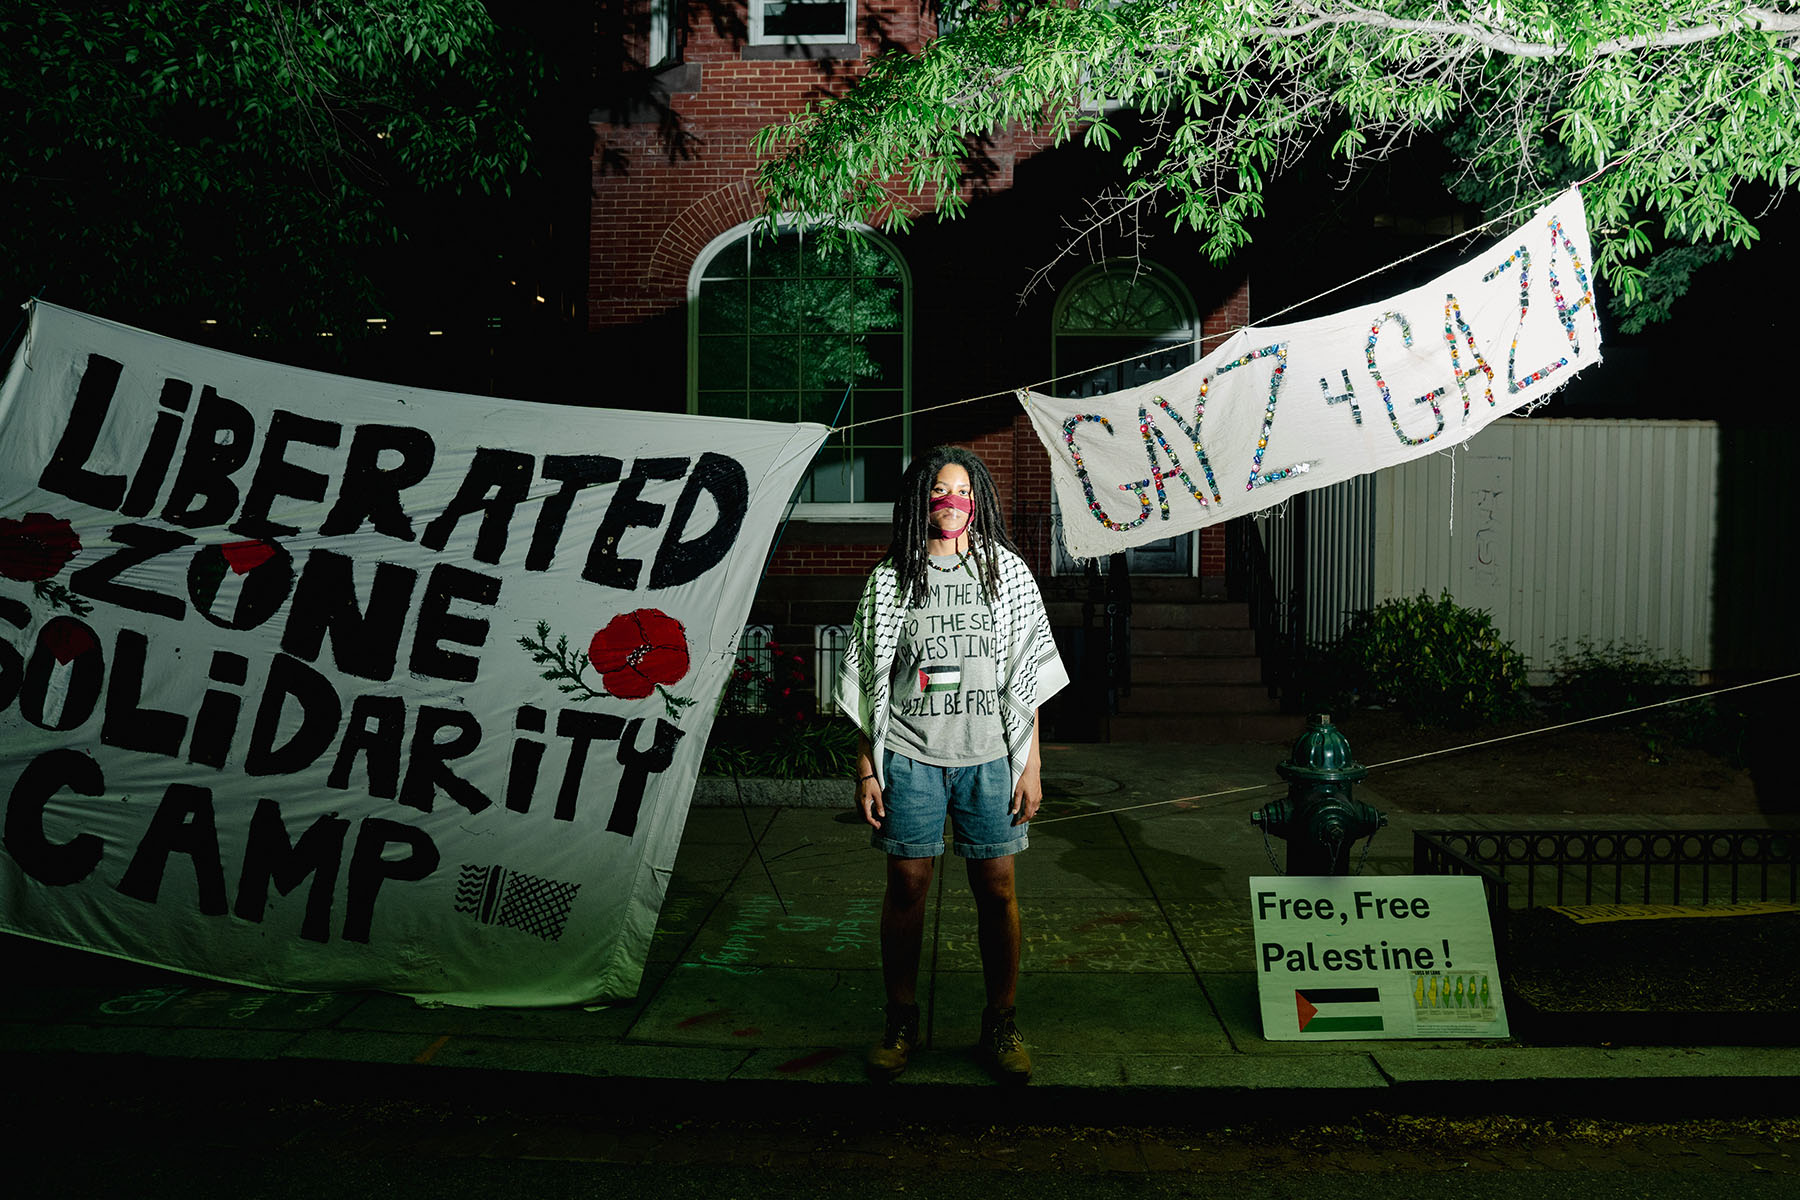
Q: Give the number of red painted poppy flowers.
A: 2